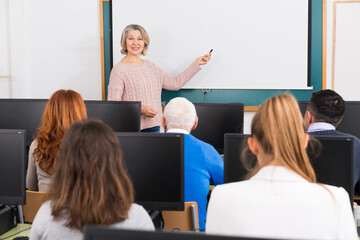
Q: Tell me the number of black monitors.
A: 8